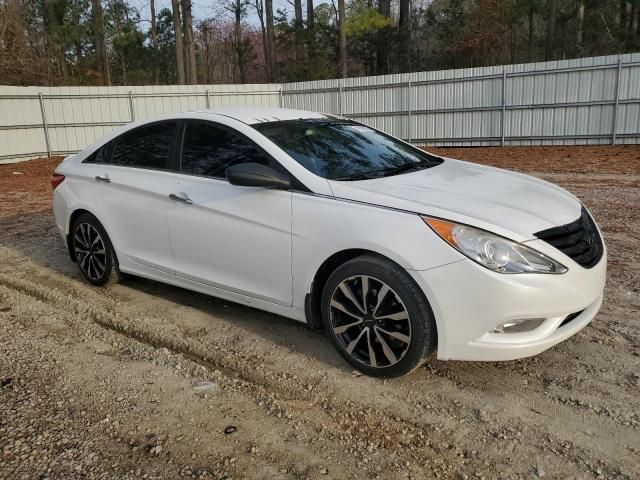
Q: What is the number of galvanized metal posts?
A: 8